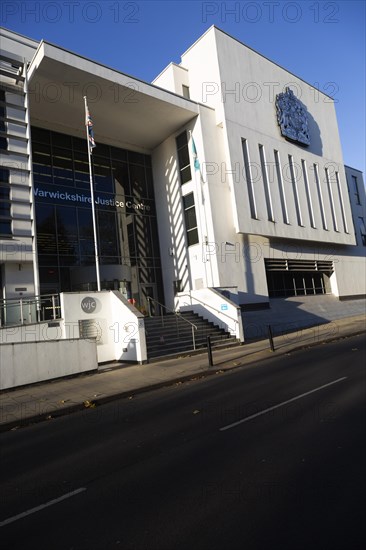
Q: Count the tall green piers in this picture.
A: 0